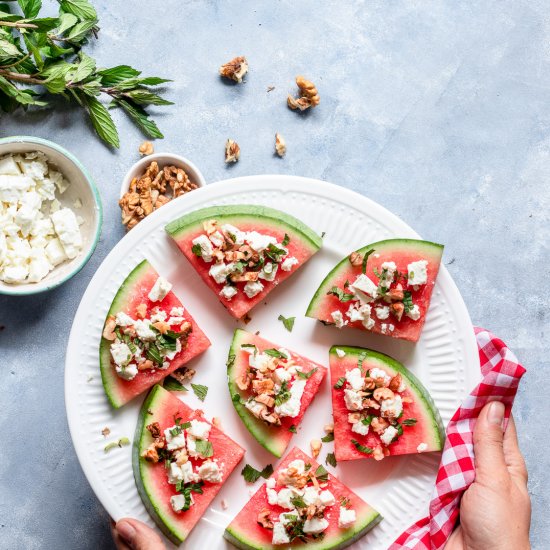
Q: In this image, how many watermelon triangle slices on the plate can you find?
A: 7